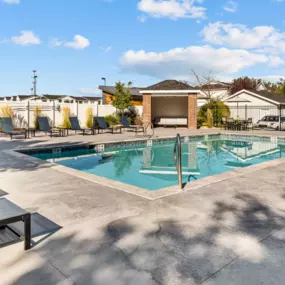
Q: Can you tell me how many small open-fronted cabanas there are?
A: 1